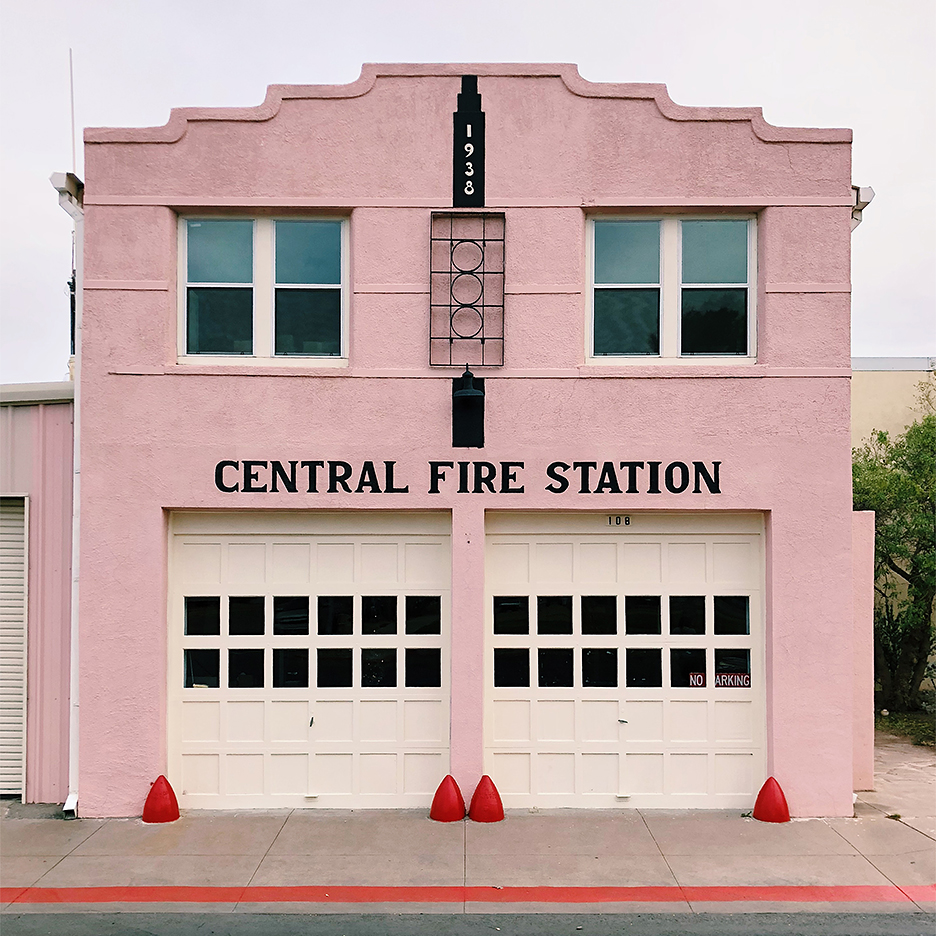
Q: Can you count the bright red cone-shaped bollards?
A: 4